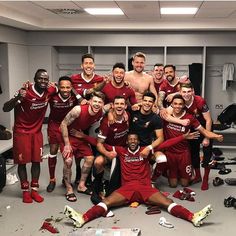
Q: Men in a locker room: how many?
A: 13